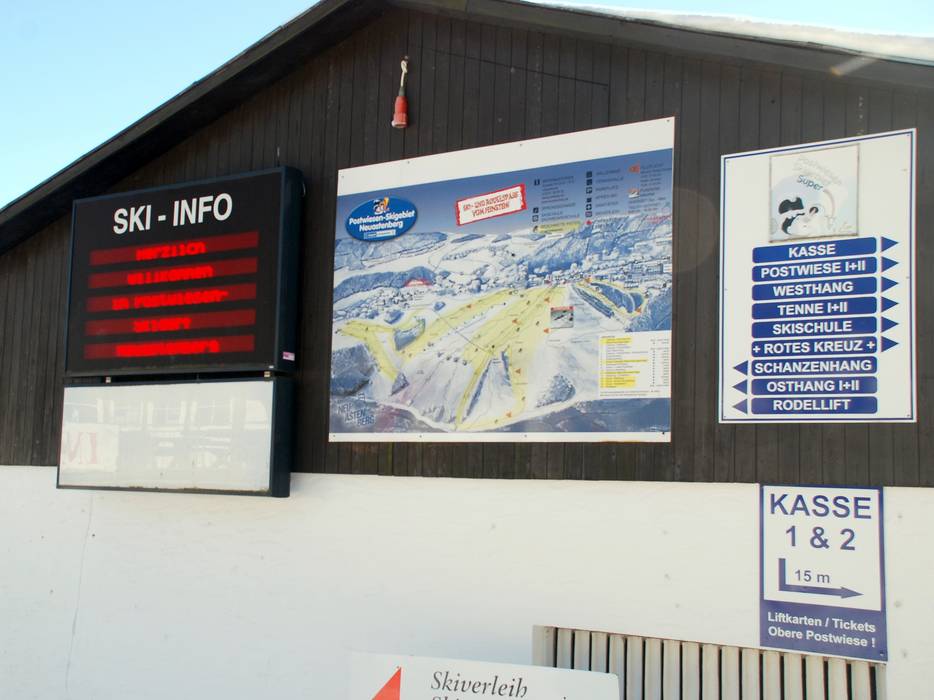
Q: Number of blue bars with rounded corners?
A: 9